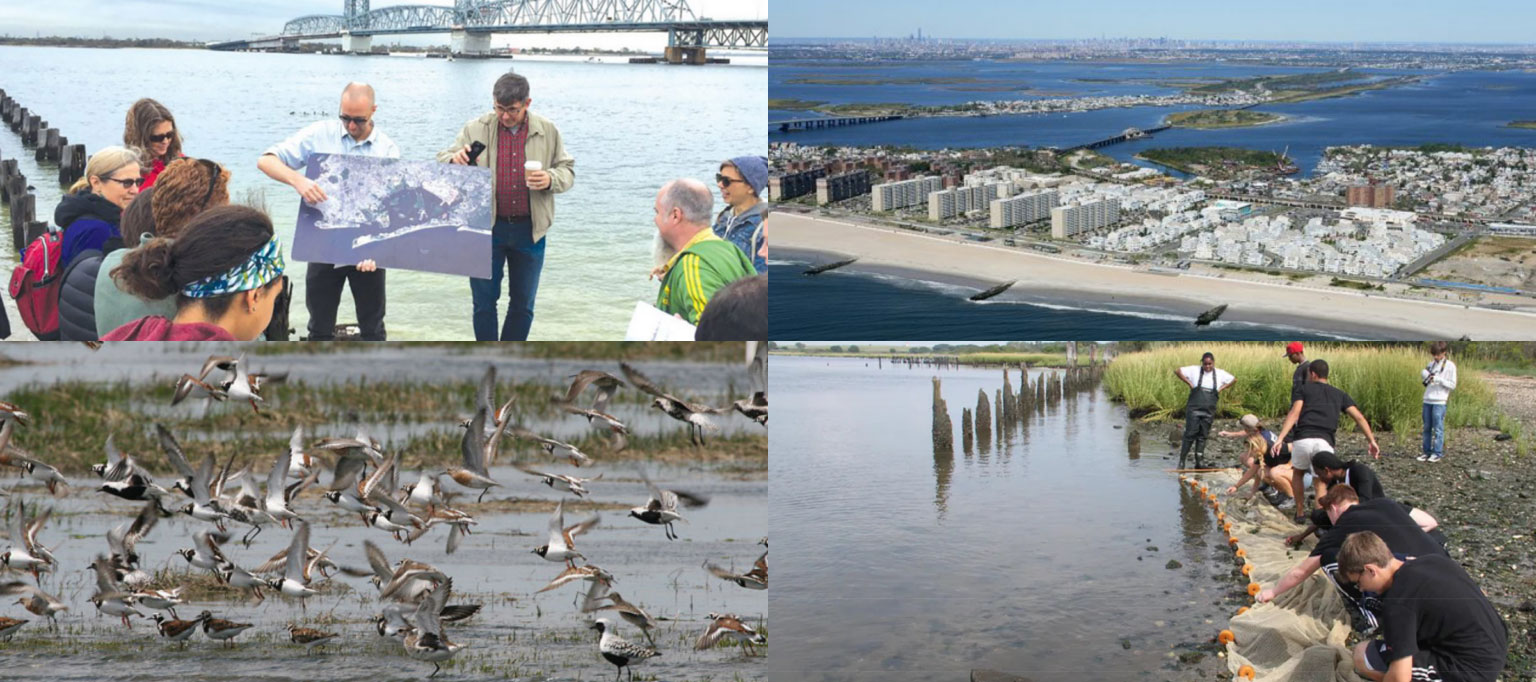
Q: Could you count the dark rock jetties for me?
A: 3